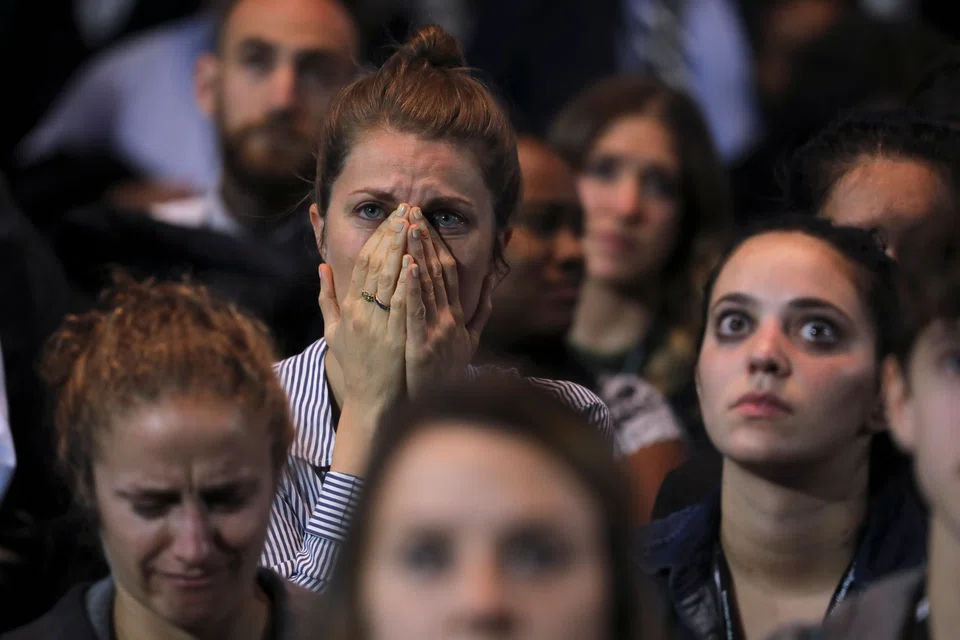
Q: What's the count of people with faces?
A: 9